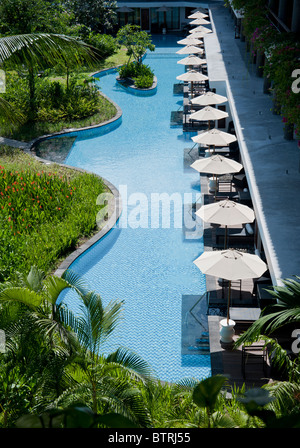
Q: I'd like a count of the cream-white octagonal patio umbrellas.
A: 14